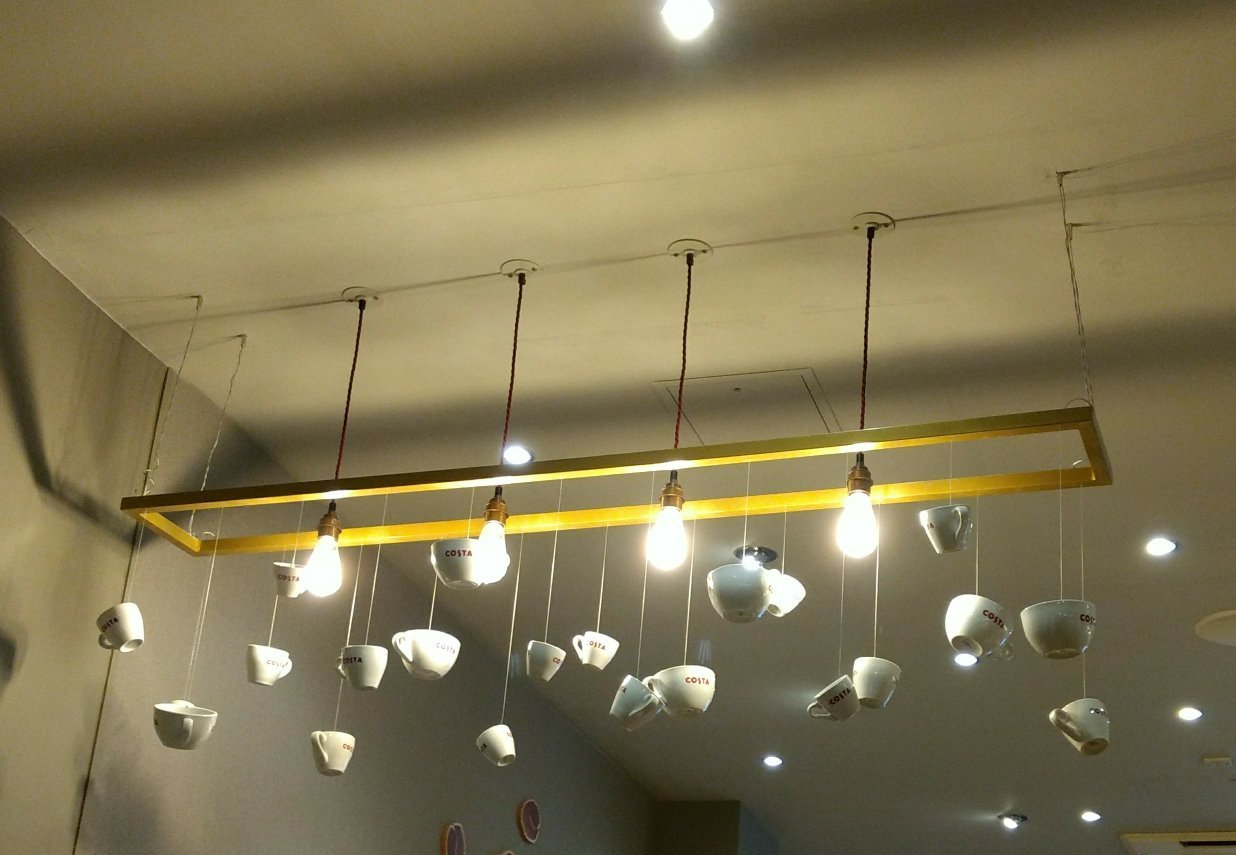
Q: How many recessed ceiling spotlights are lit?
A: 9